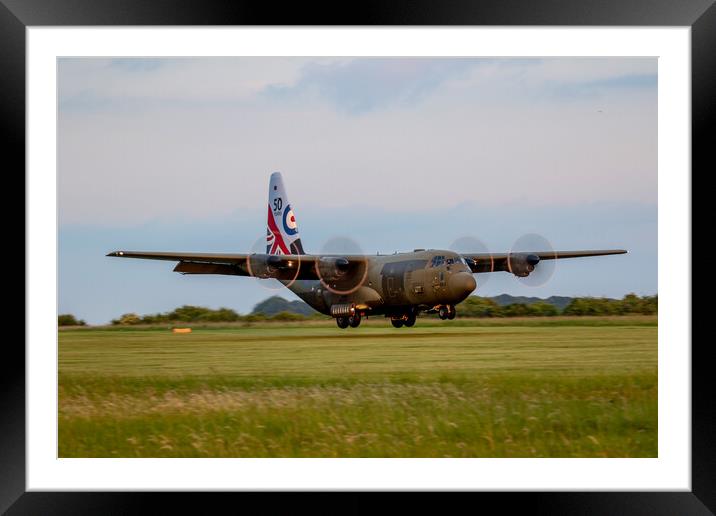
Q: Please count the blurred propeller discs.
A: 4